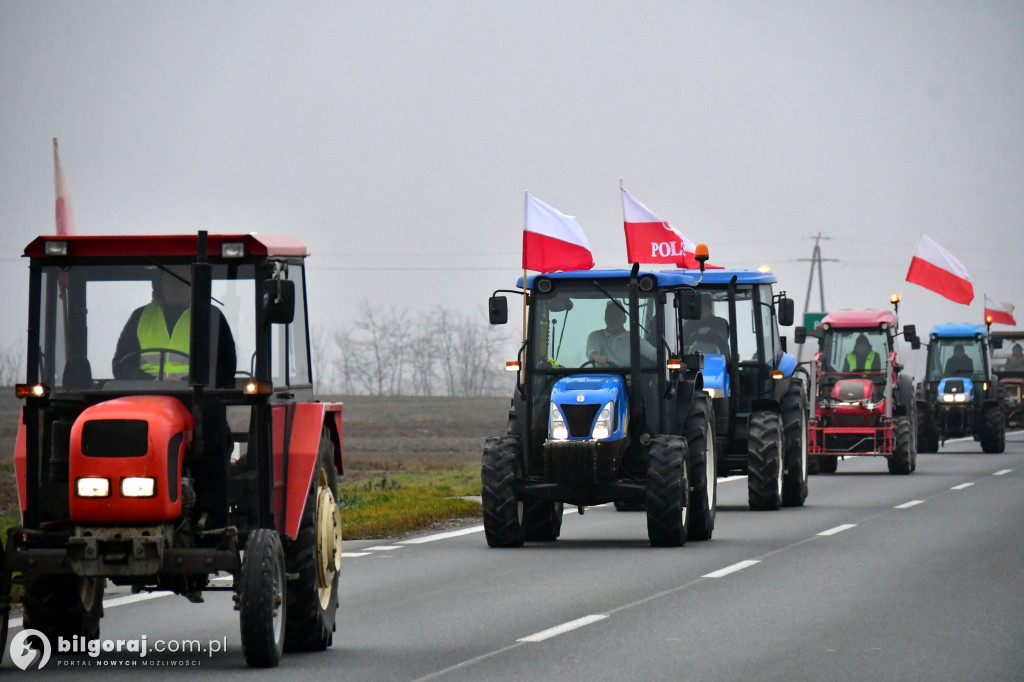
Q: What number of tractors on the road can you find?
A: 6